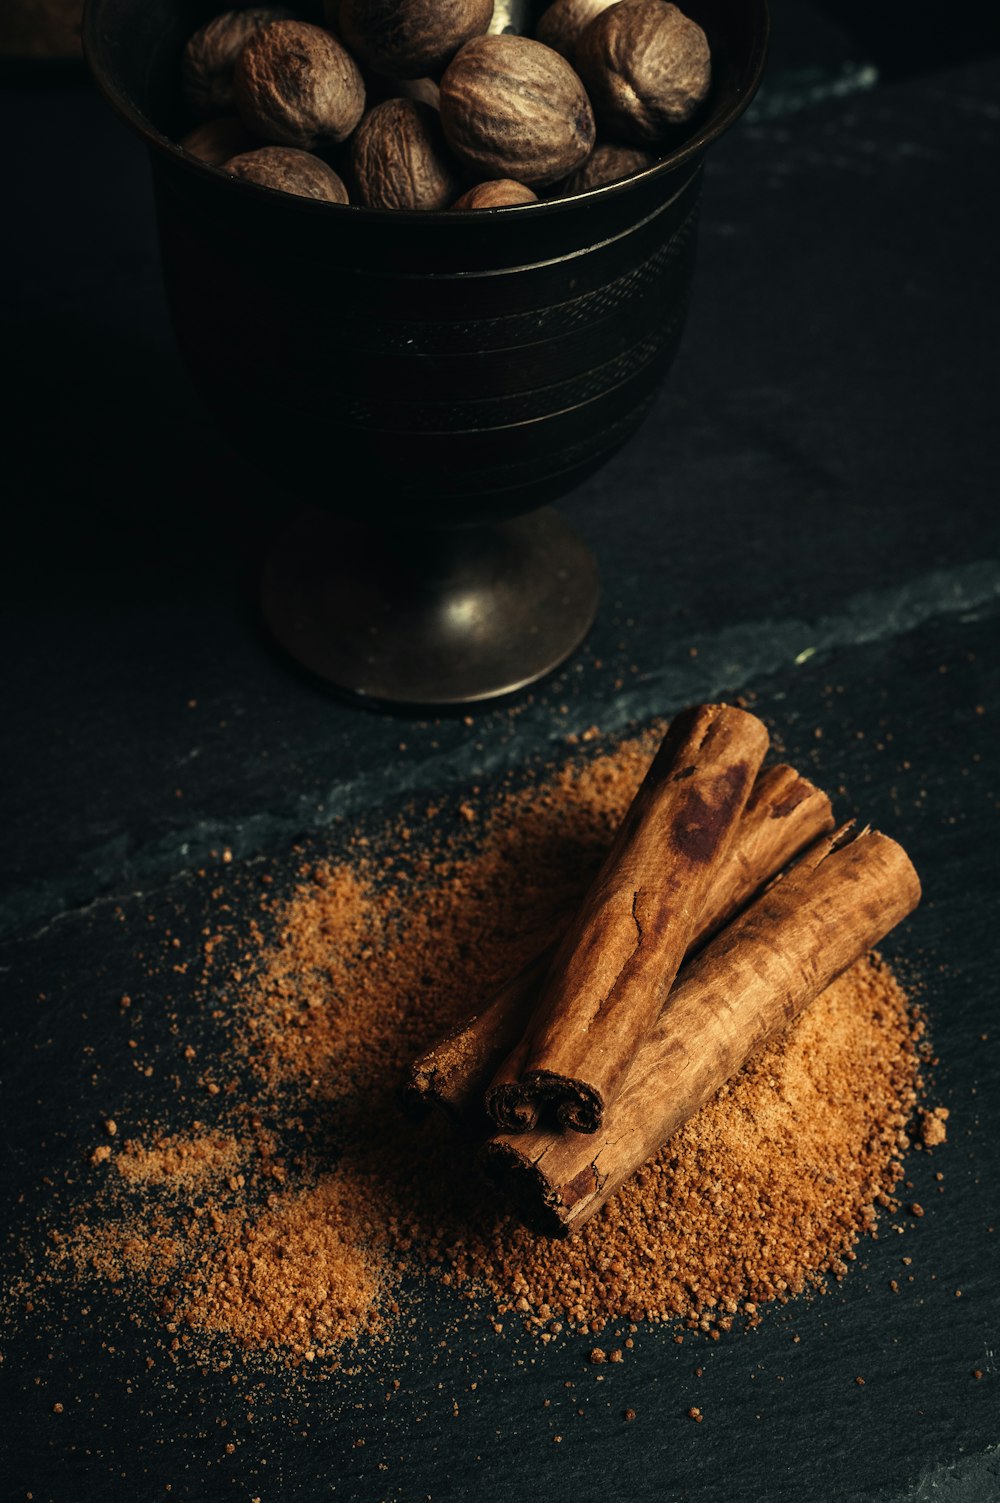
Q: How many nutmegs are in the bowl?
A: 12